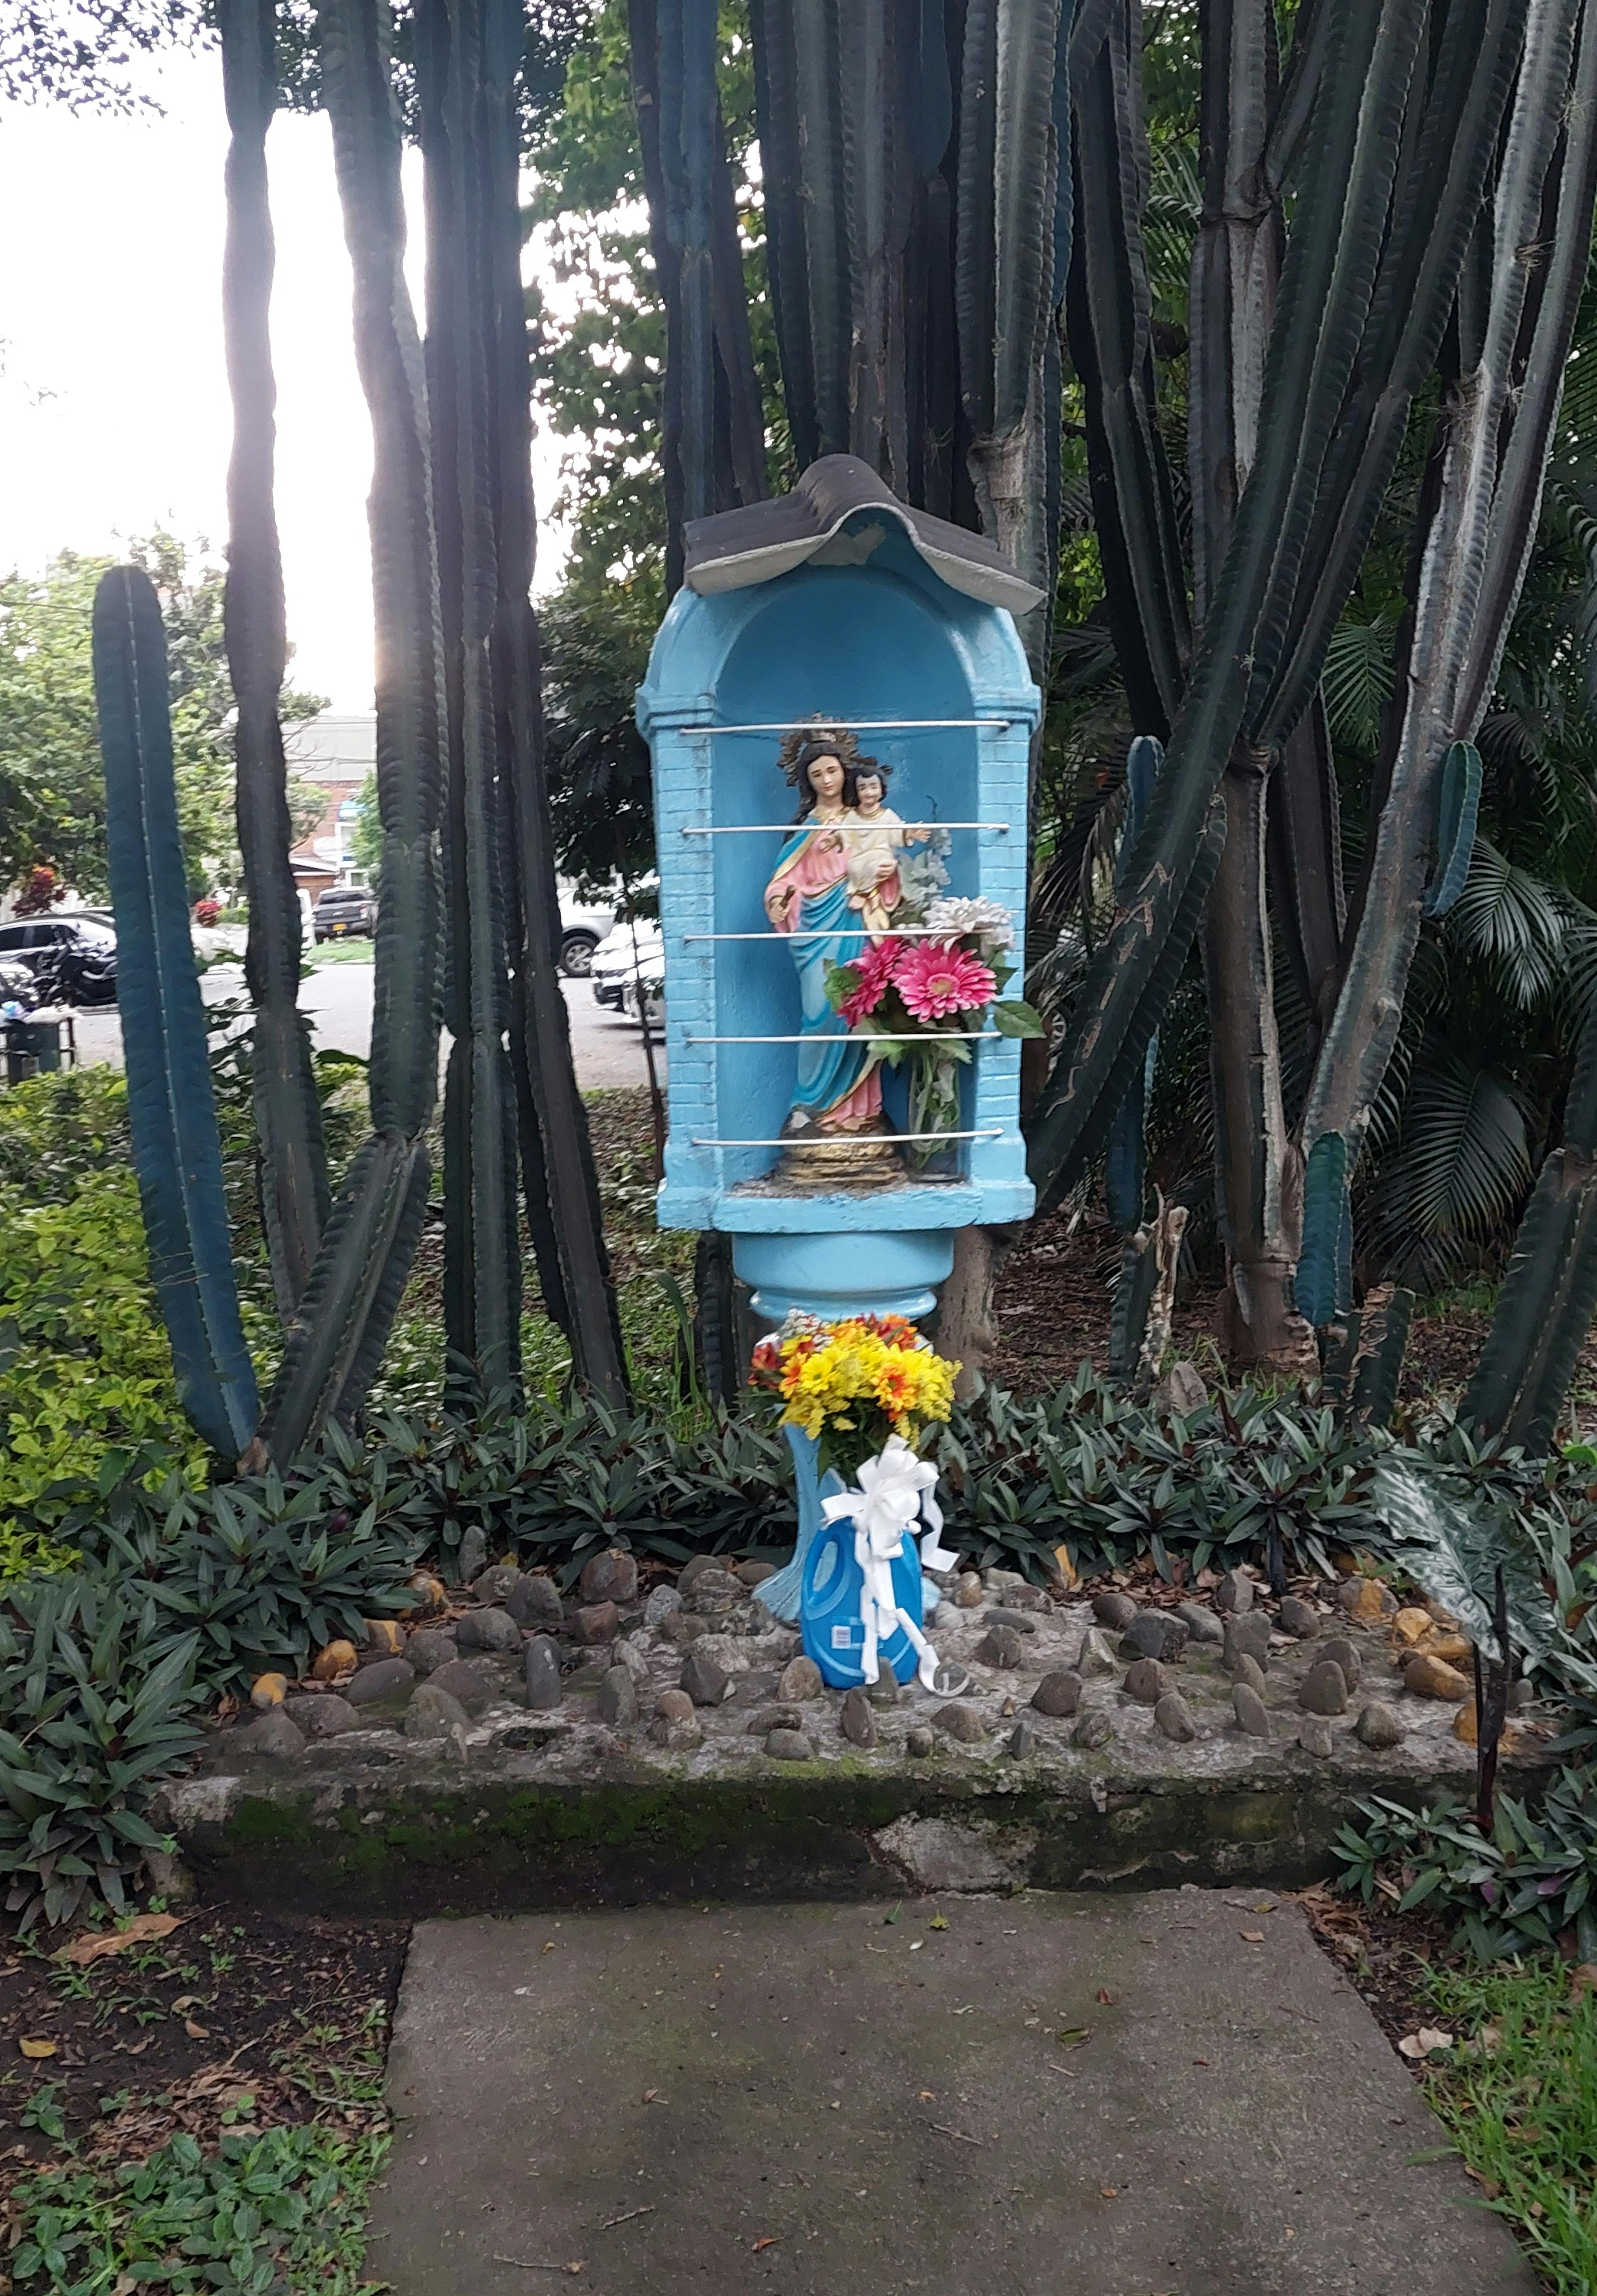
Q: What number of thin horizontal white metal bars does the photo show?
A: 5